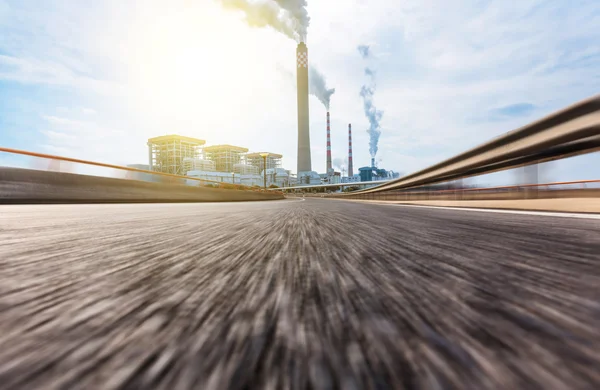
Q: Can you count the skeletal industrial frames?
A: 3